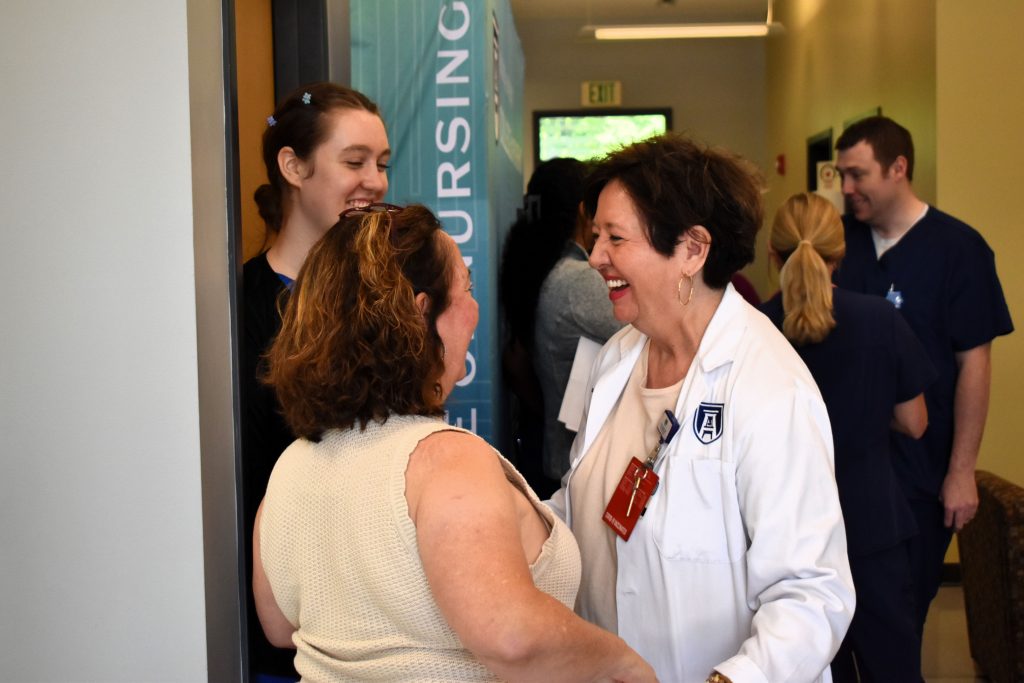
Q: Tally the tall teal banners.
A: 1